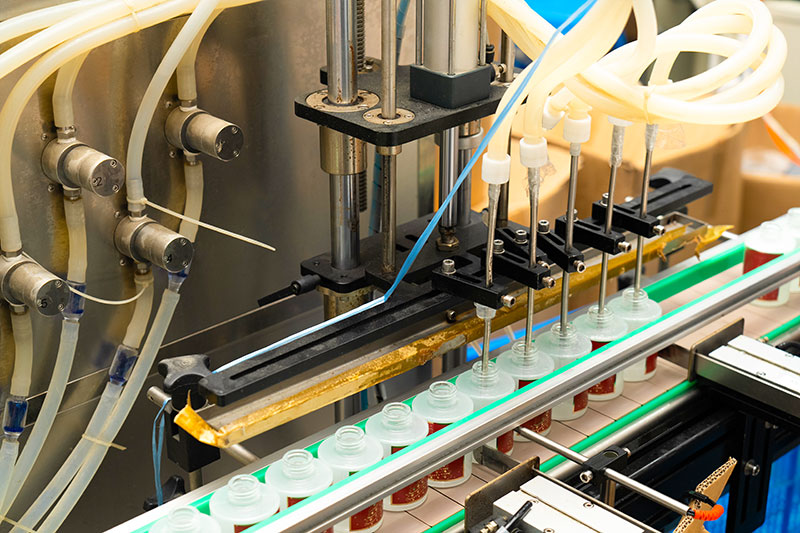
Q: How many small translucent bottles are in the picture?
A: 13